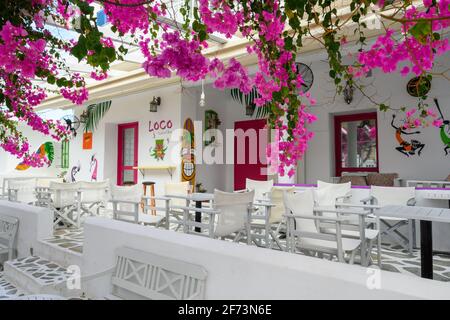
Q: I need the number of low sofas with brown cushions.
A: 1